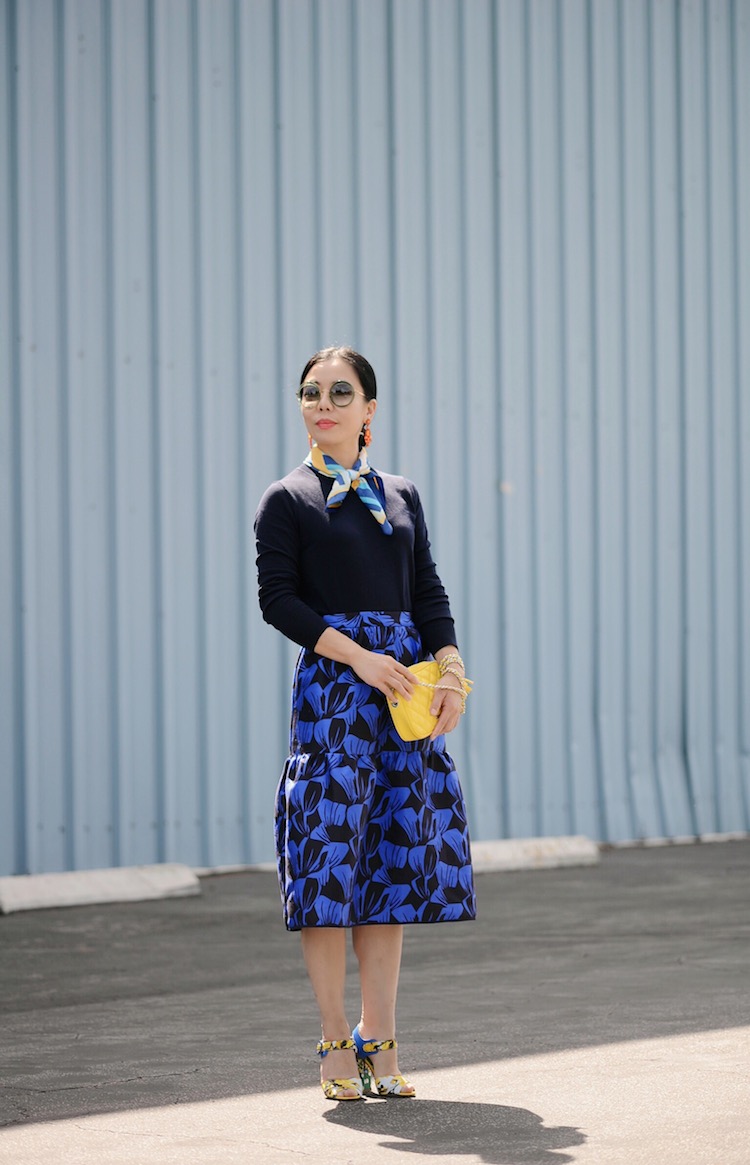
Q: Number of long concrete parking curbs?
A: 2